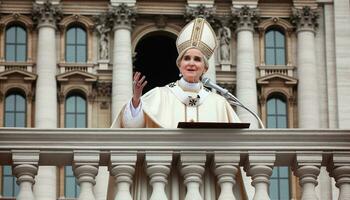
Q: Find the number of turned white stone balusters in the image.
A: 9